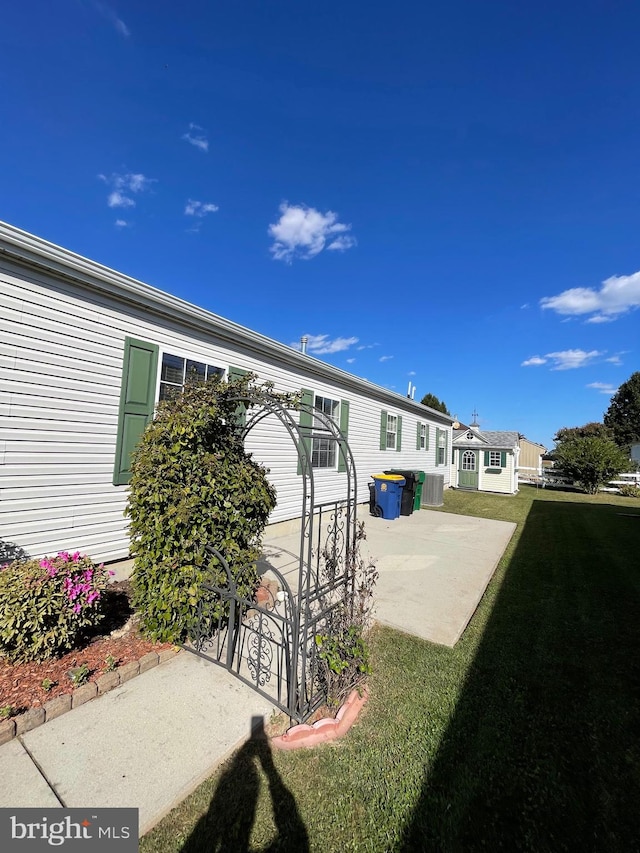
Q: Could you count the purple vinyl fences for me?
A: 0